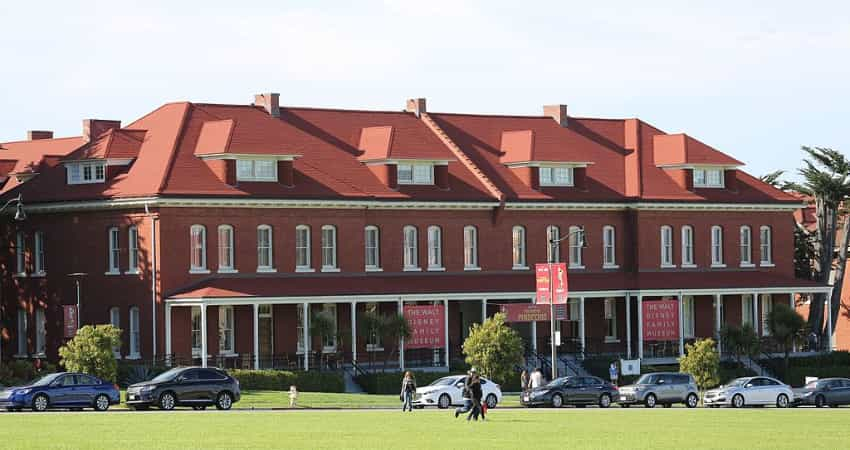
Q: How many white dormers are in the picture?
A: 5